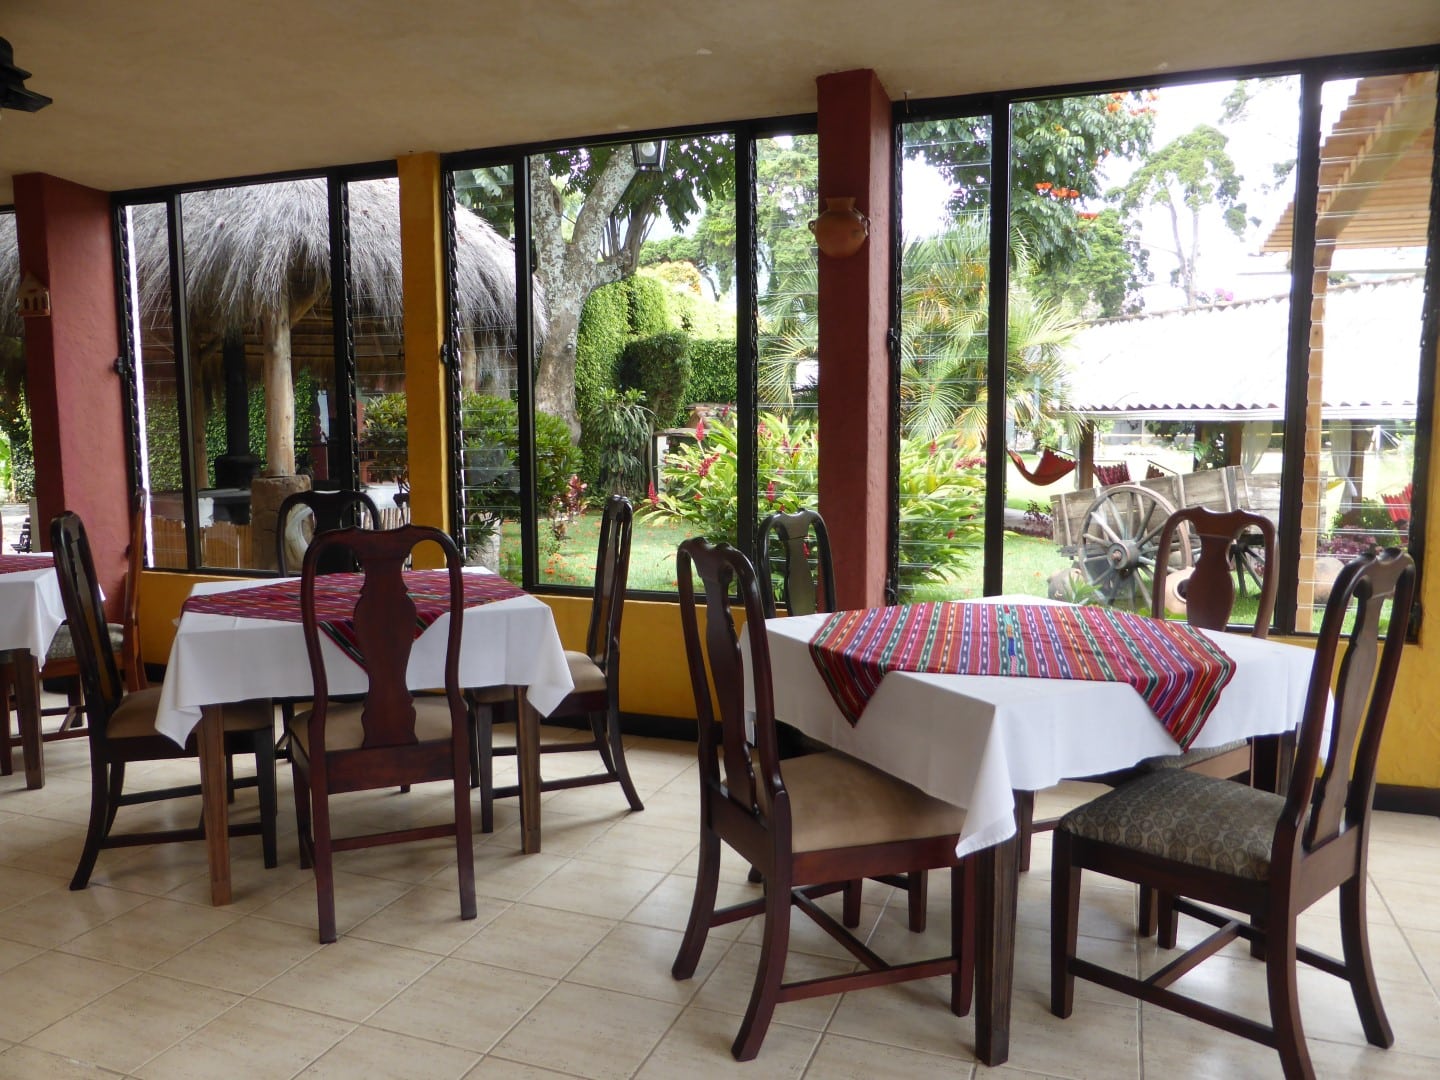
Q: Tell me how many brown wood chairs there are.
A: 9